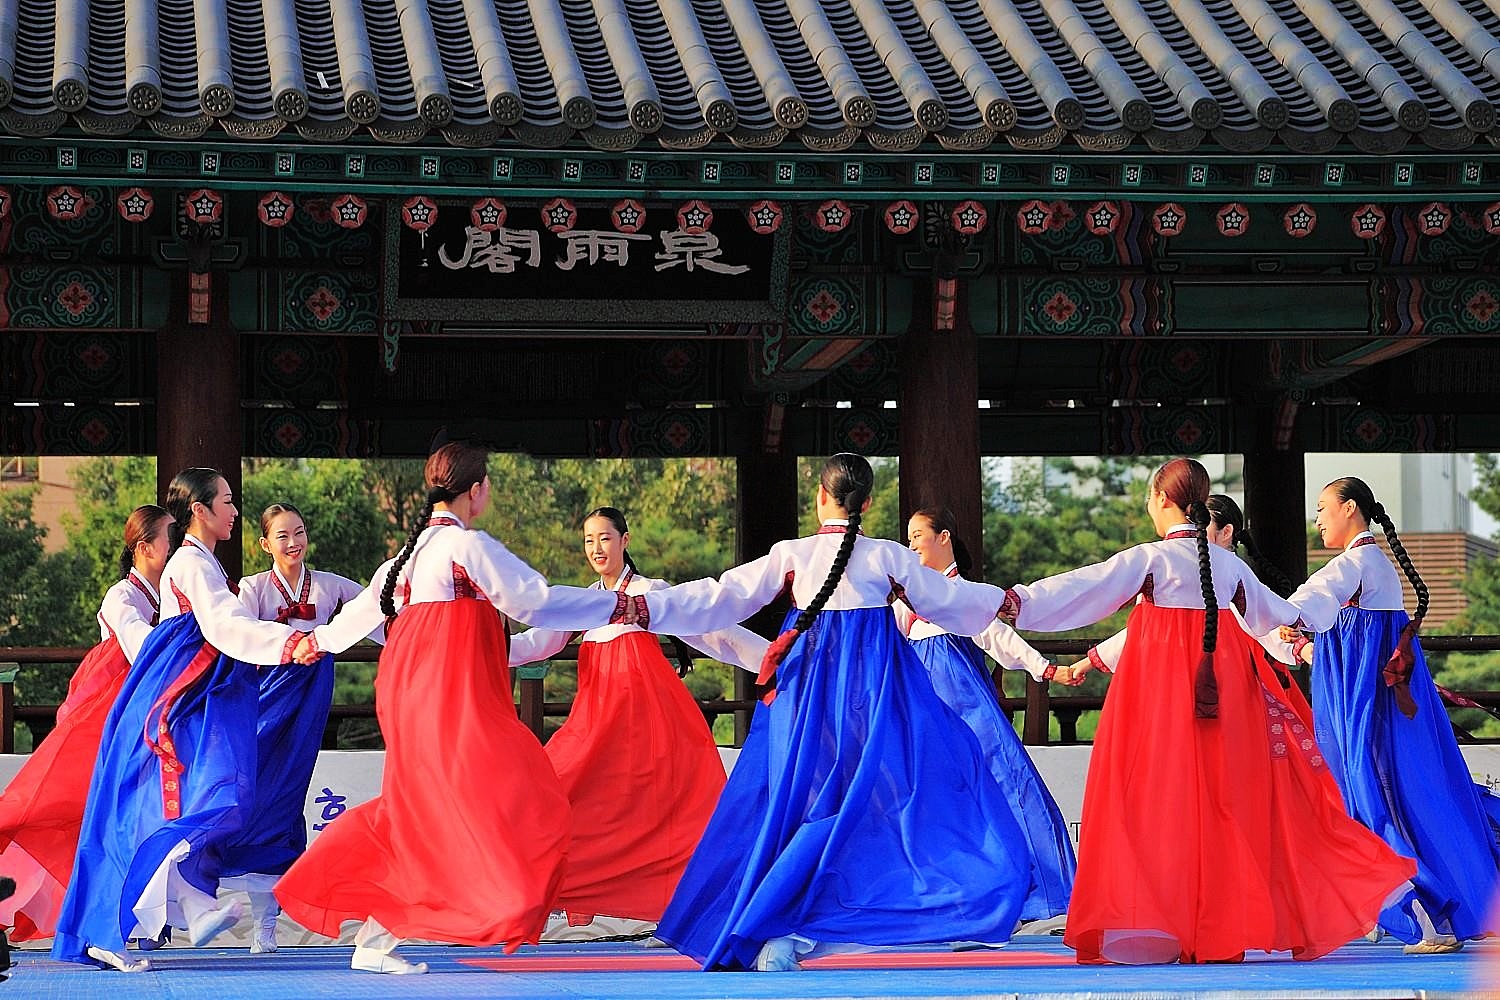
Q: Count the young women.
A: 10